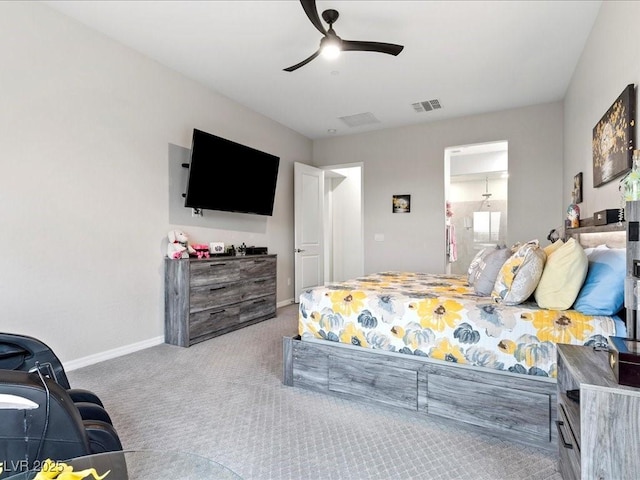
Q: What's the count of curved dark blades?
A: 3